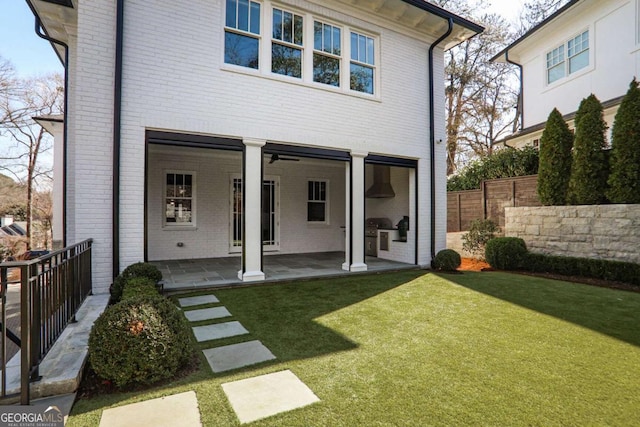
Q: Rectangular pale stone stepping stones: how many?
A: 6